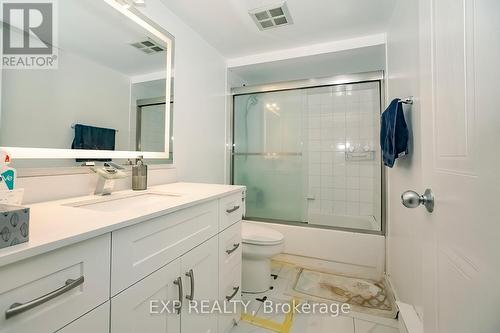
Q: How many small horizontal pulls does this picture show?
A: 3